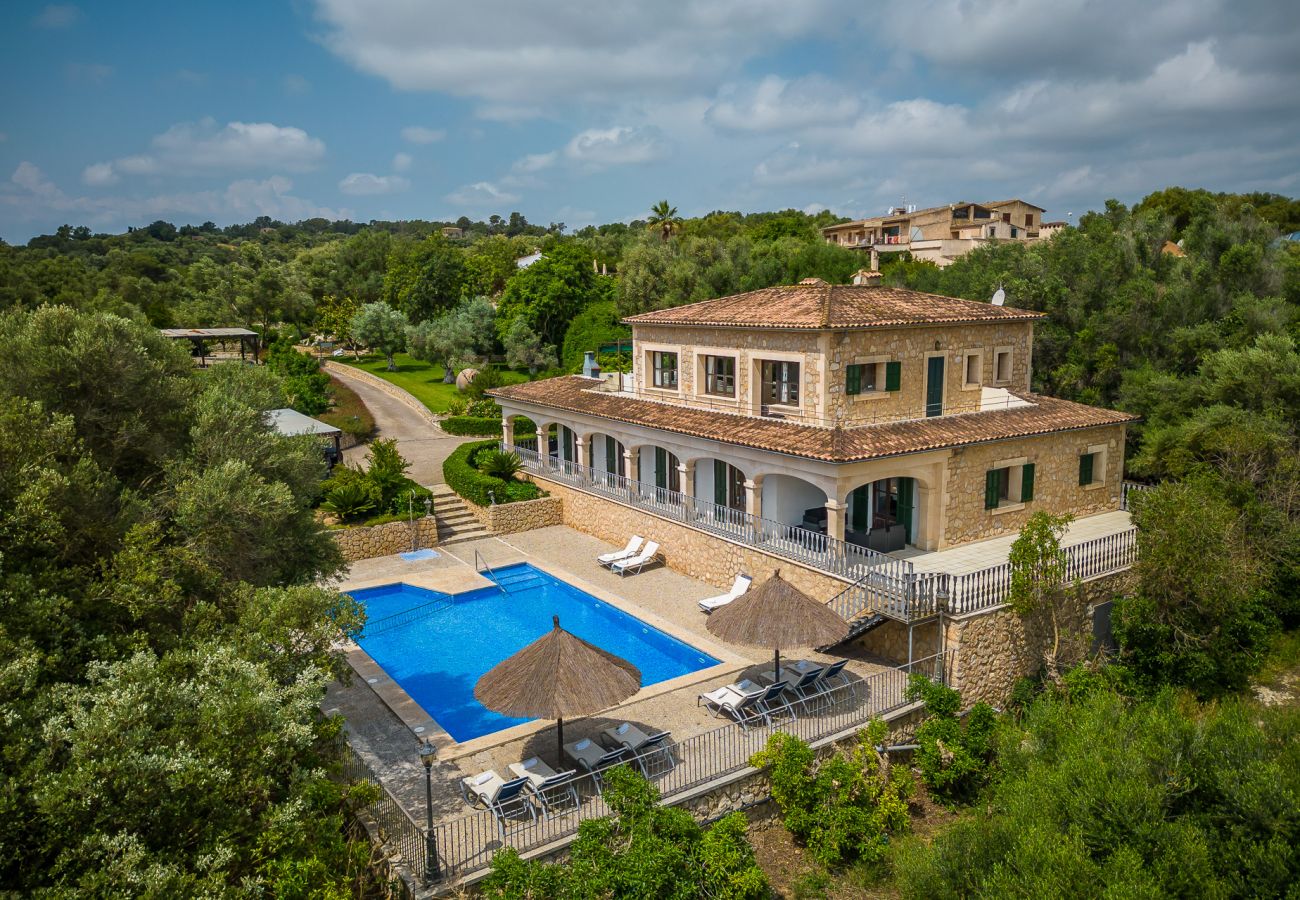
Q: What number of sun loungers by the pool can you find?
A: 11